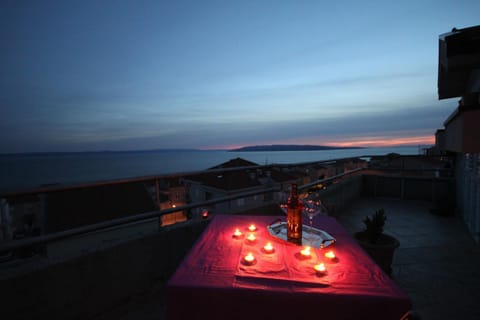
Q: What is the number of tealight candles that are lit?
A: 8